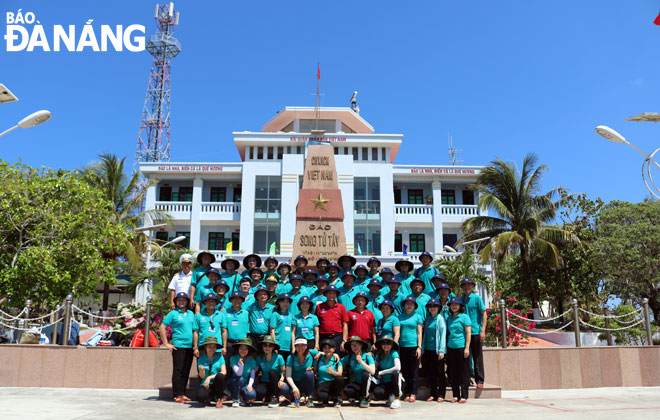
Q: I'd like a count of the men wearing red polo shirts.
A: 2